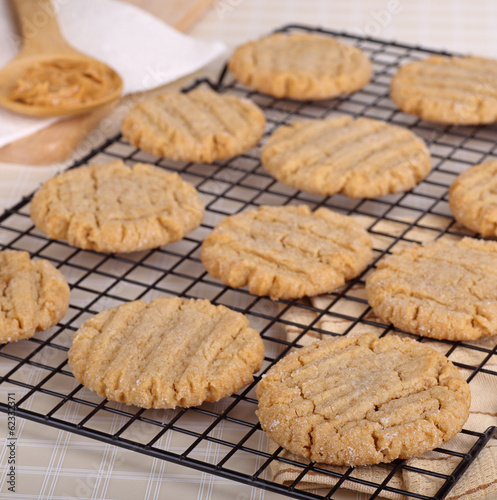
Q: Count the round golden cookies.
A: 11